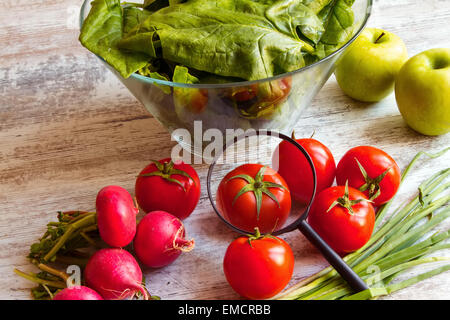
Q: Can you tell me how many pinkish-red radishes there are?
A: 4